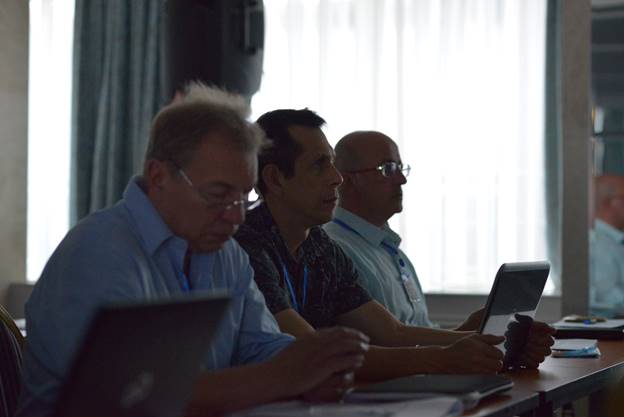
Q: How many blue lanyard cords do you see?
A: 3